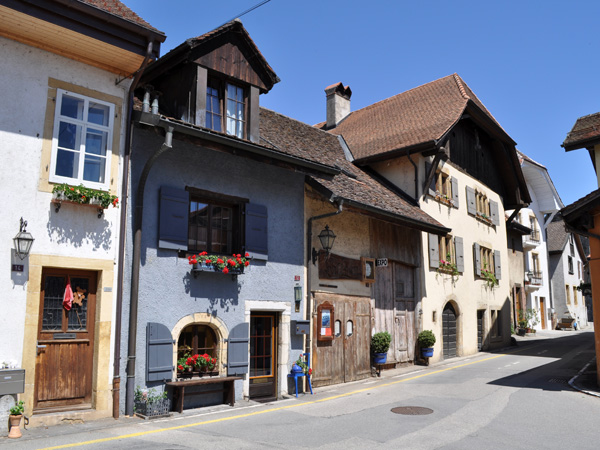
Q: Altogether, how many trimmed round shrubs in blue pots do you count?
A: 2